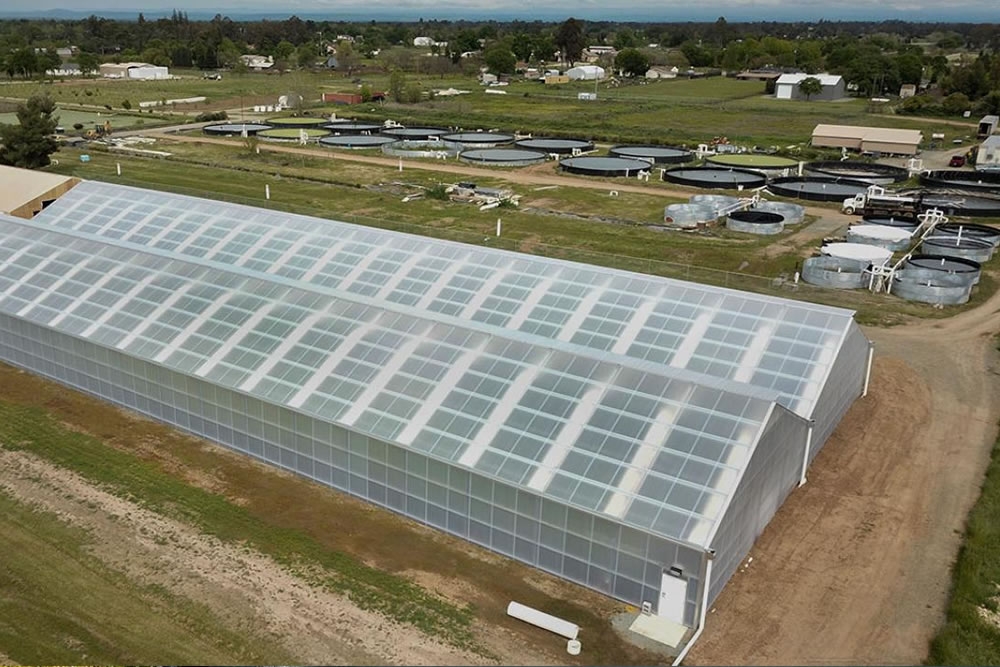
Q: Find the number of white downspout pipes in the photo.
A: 3